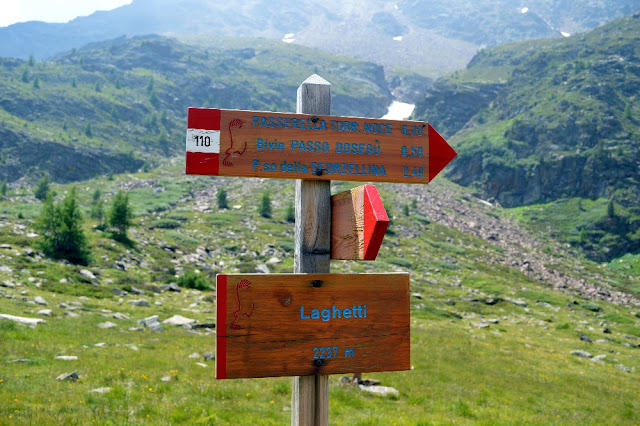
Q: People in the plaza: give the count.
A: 0